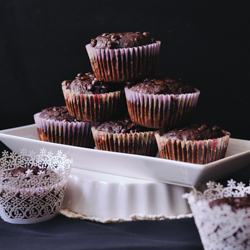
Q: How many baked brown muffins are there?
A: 8